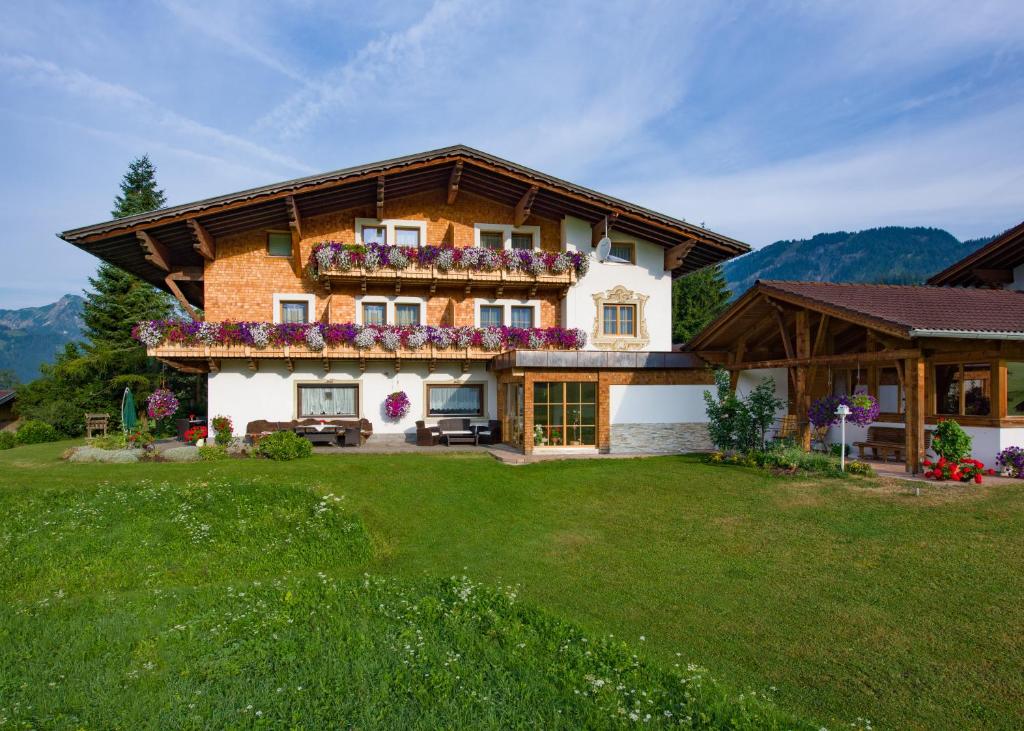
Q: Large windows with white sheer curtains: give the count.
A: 2